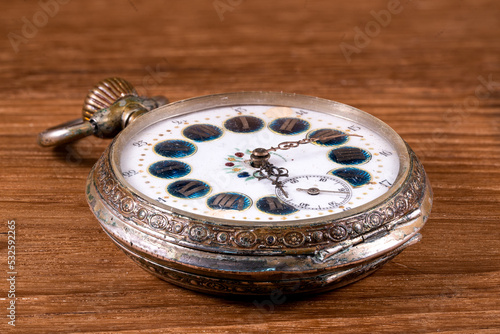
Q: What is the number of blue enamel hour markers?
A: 11